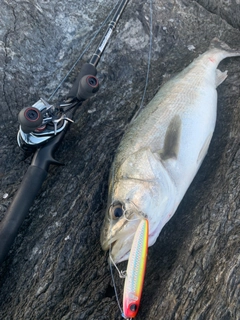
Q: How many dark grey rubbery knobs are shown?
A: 2